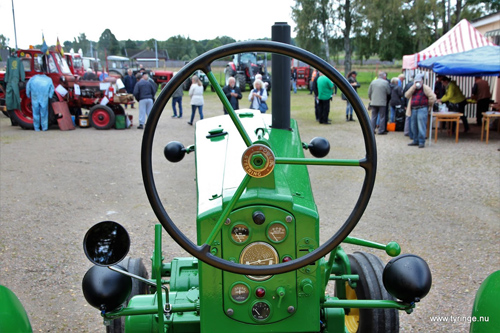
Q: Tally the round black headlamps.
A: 4